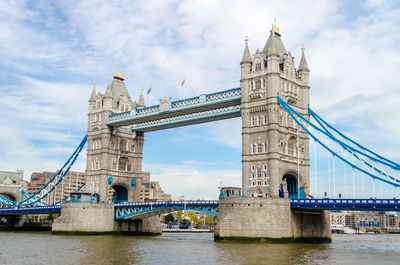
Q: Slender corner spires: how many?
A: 6